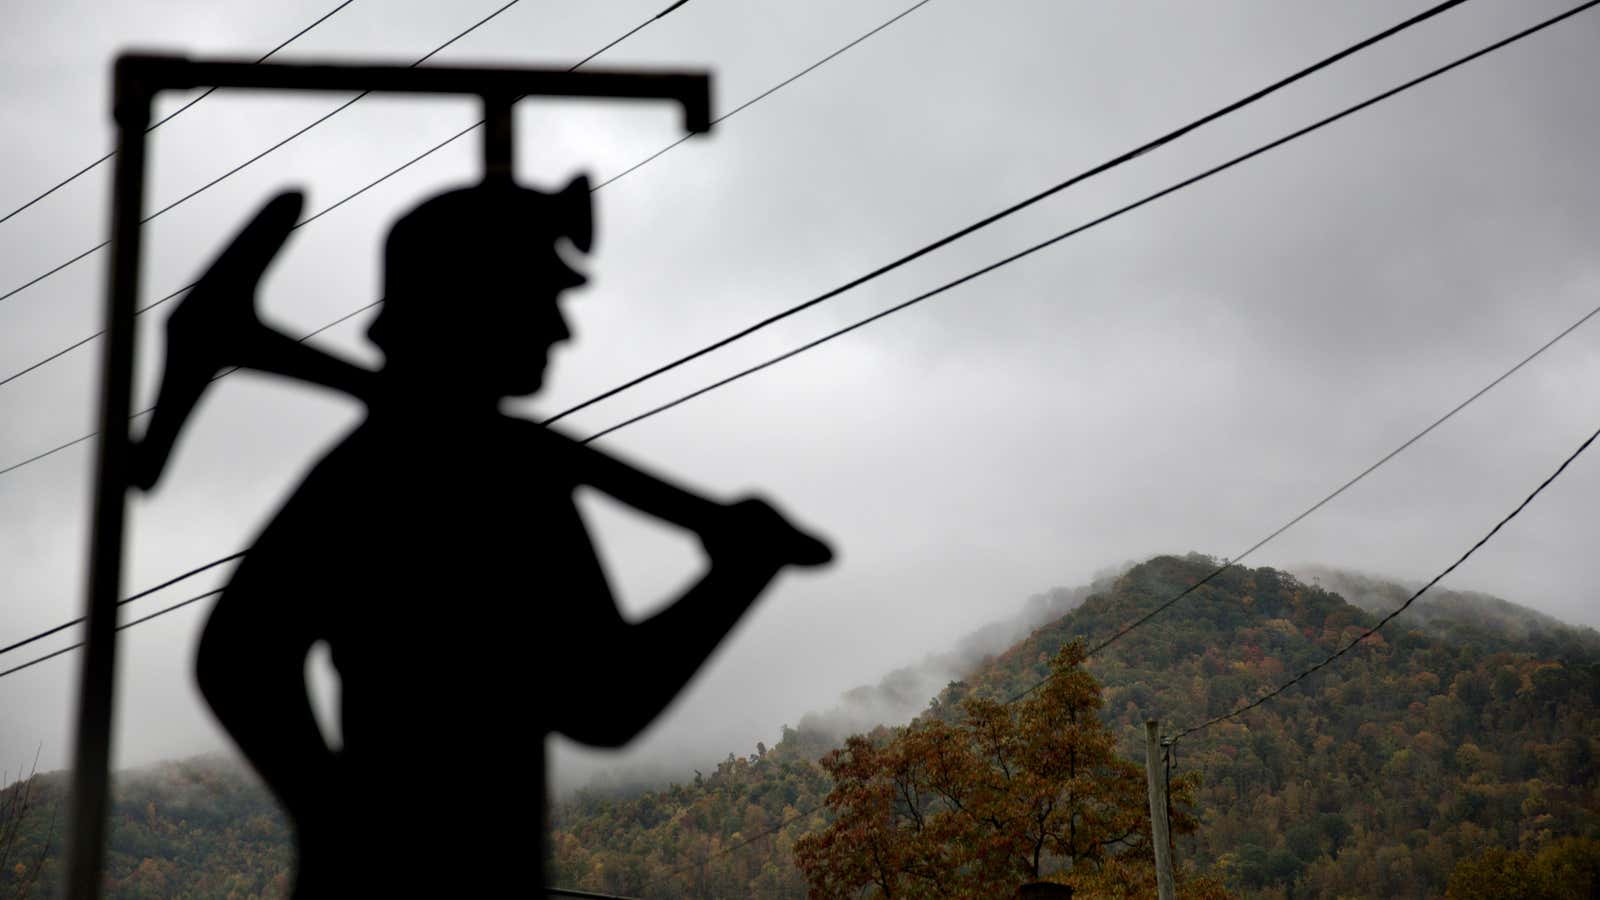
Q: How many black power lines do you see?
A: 8